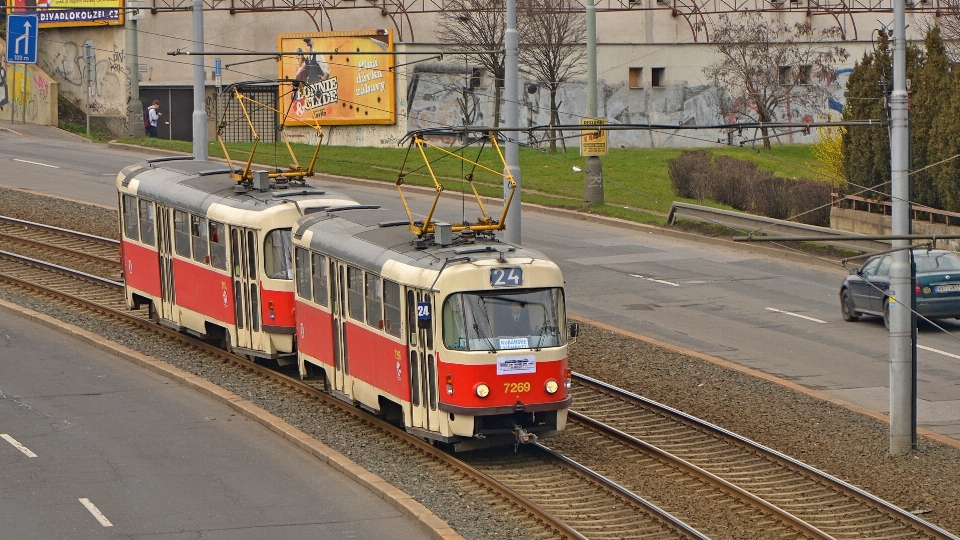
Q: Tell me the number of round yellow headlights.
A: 2